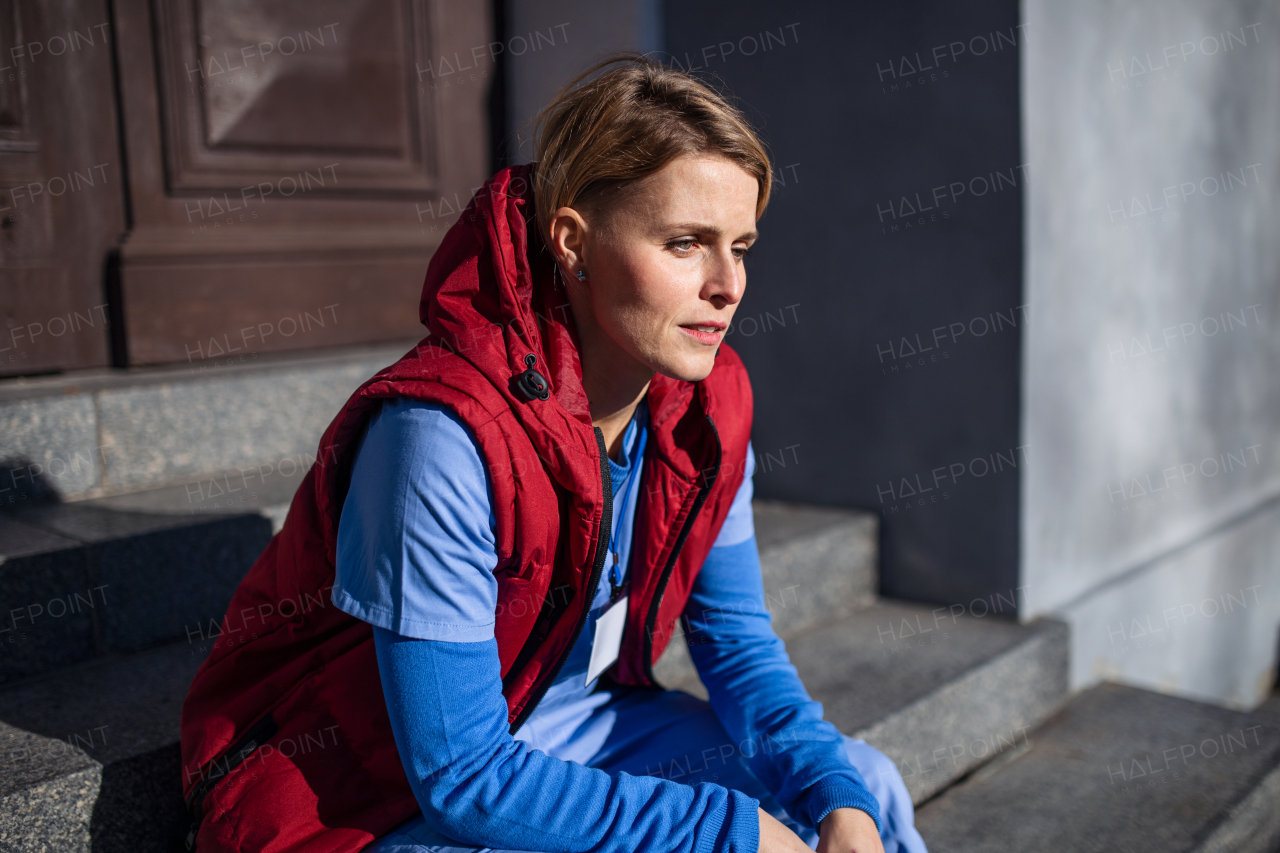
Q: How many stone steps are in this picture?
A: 4